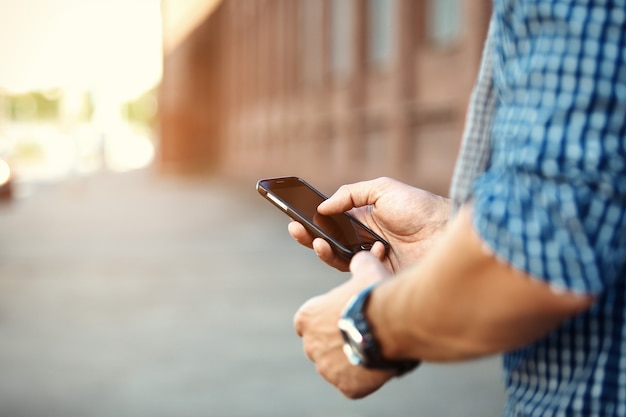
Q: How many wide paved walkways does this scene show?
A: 1